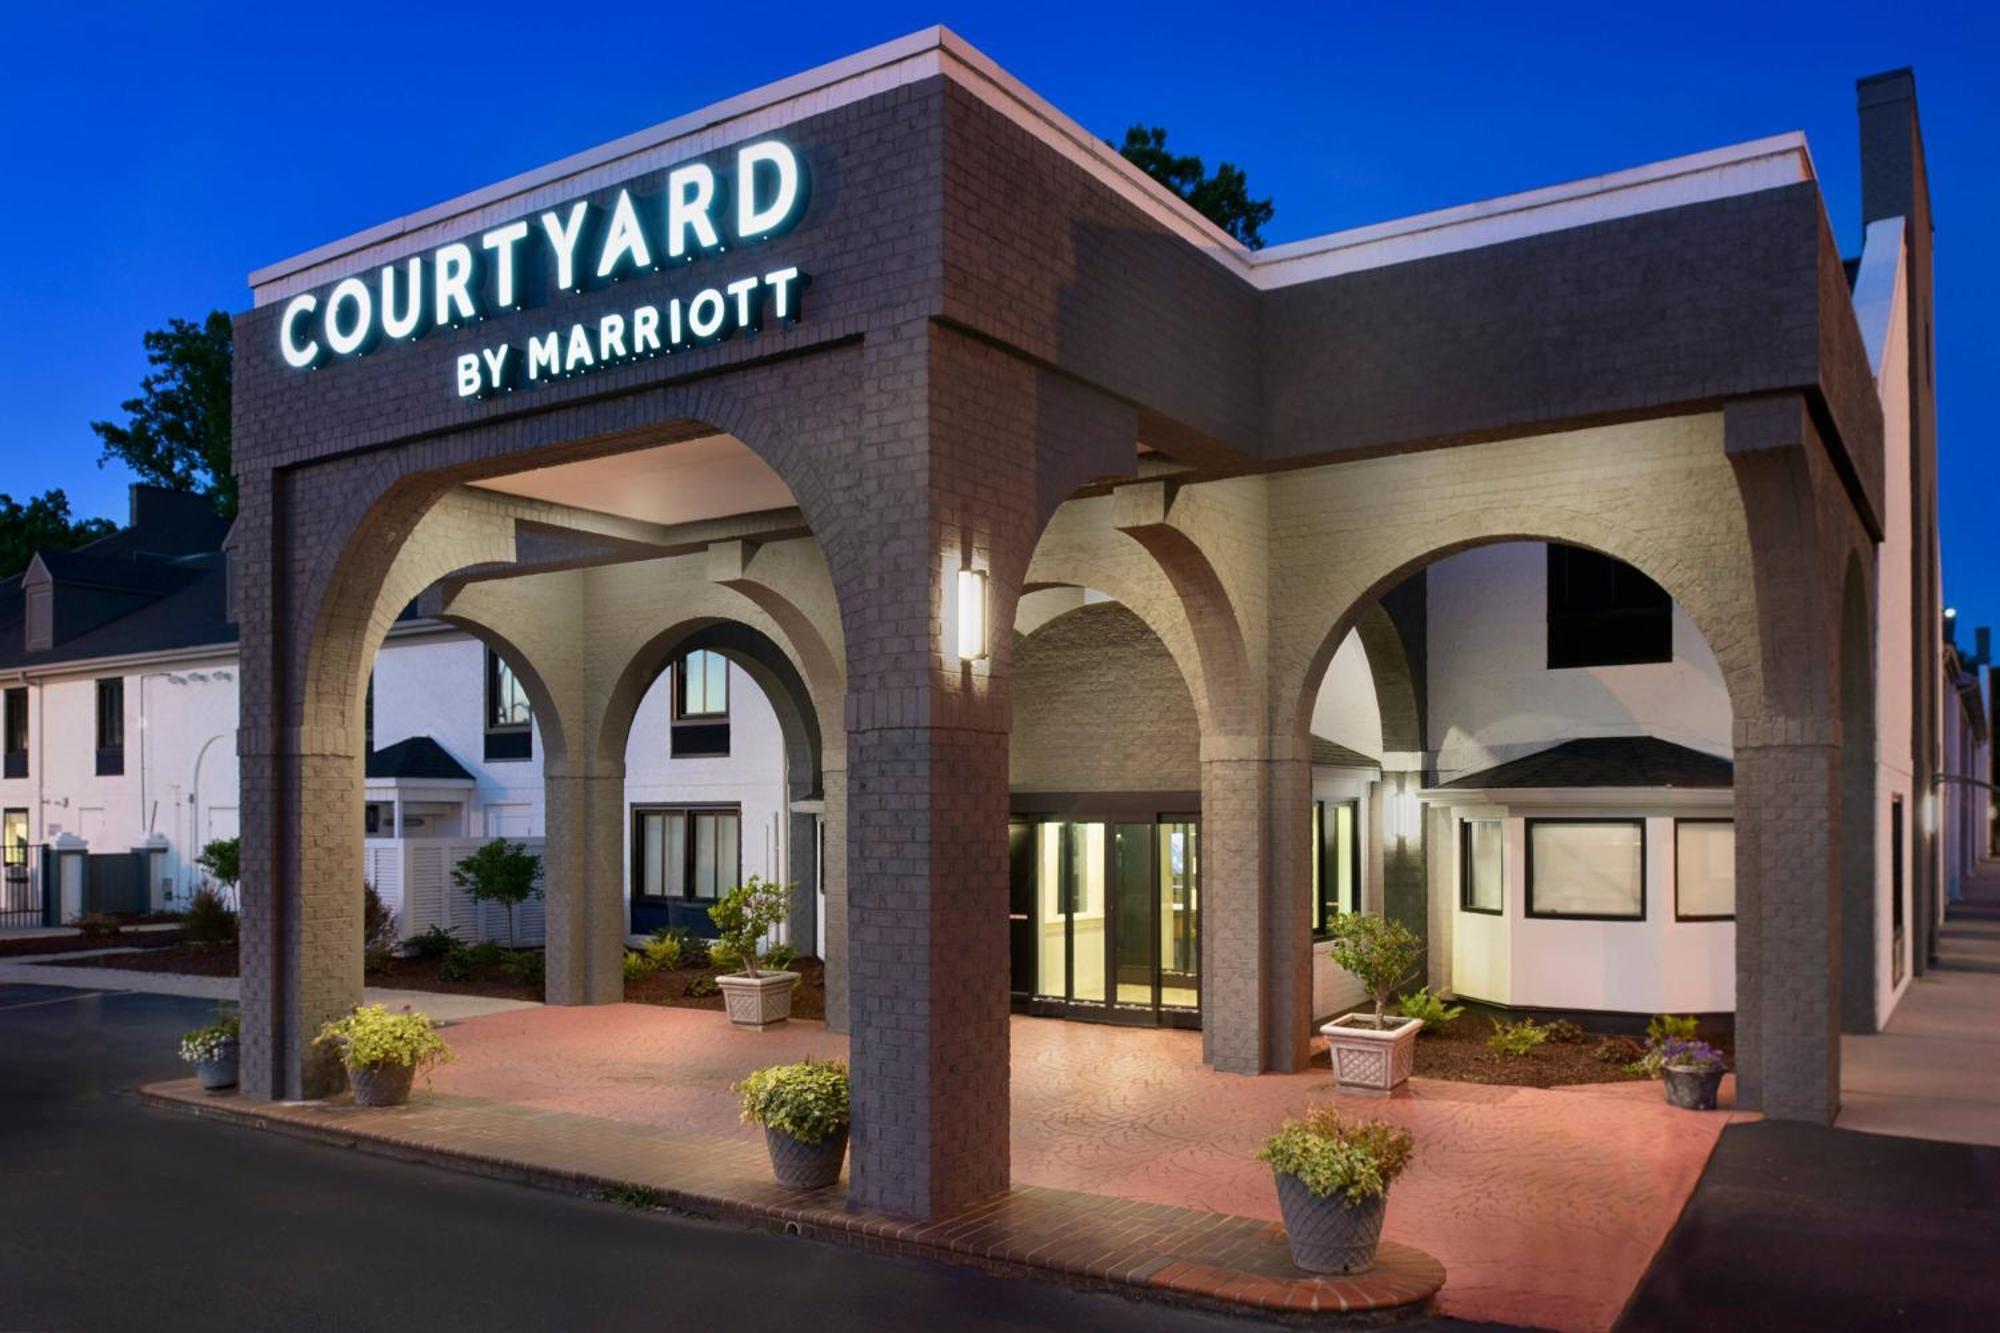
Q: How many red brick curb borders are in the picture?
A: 1